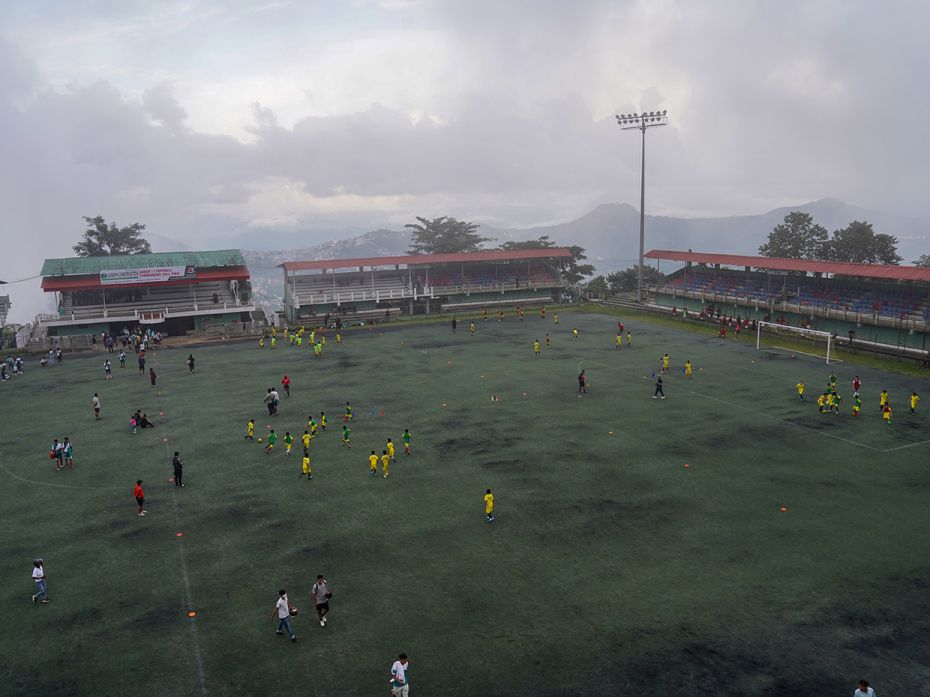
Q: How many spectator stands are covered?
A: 3